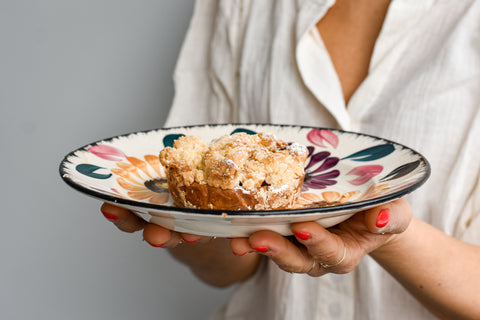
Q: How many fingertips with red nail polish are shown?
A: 7